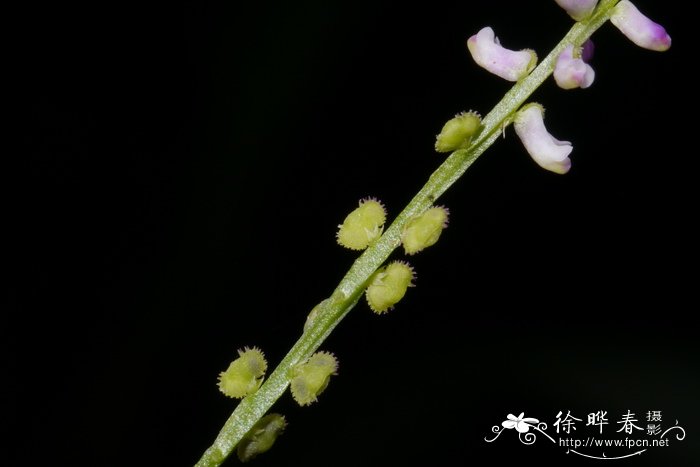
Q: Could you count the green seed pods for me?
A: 7